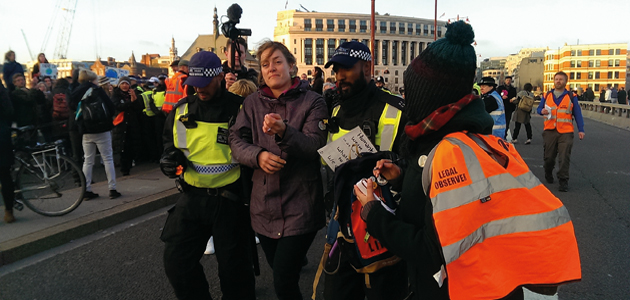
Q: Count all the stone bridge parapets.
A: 1